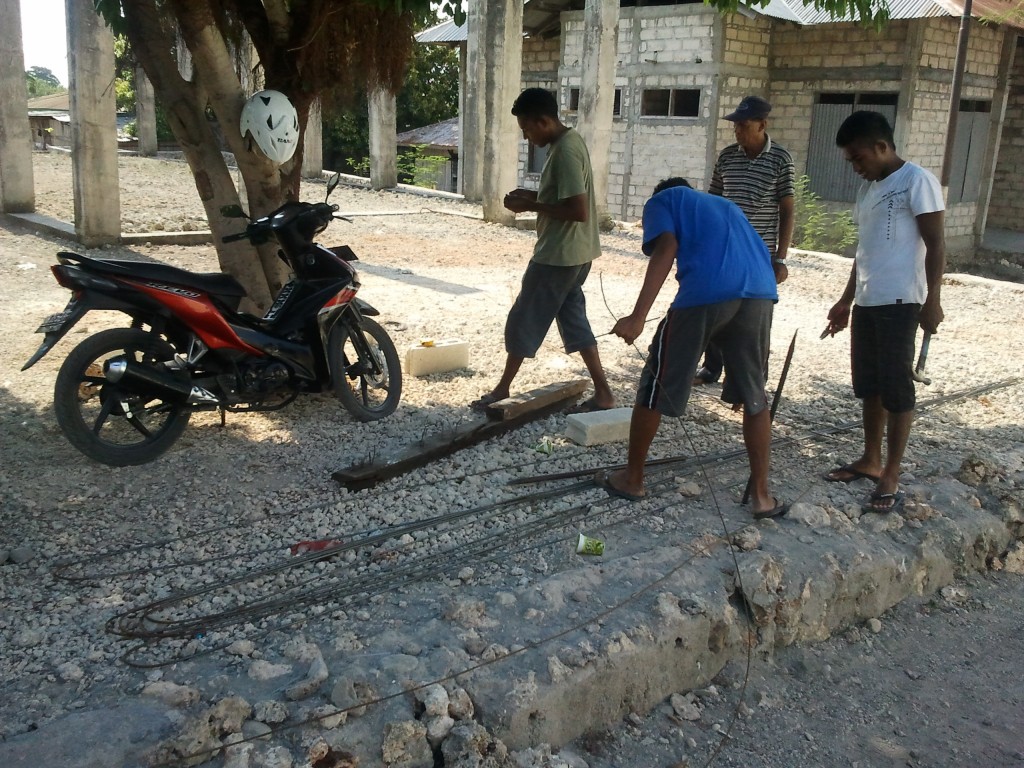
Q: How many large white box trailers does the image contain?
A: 0